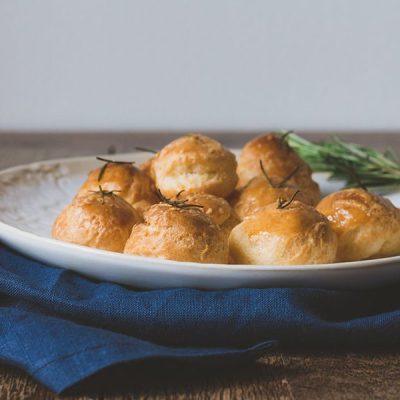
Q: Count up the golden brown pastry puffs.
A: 10